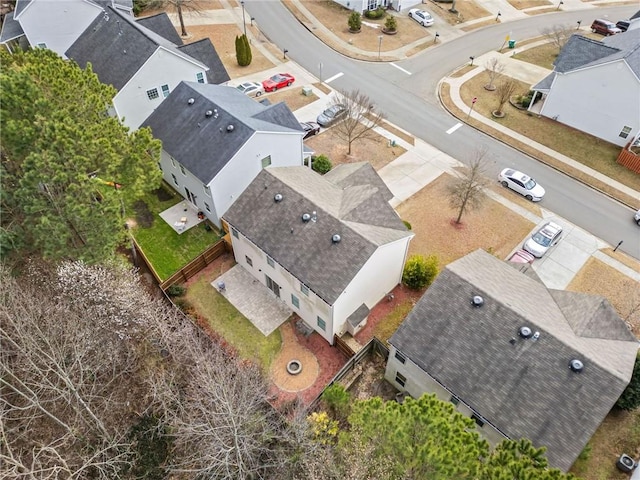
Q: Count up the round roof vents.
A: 9